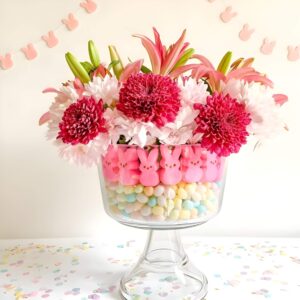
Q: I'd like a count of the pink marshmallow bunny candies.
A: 6